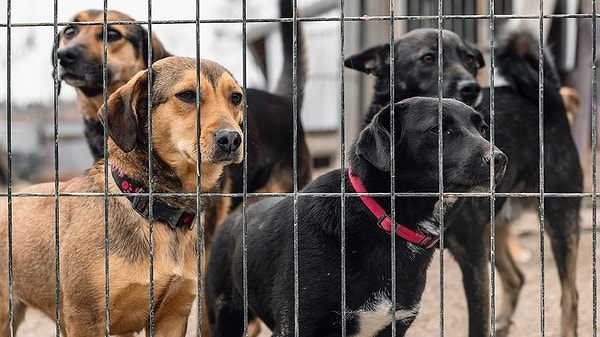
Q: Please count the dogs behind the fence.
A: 4